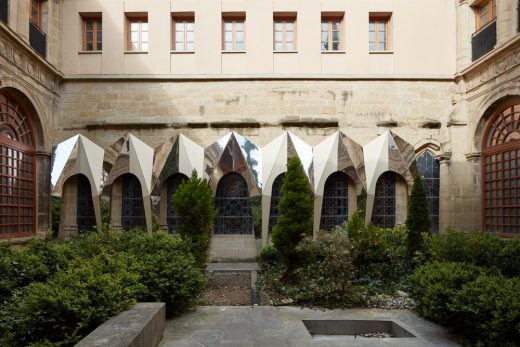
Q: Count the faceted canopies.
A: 7